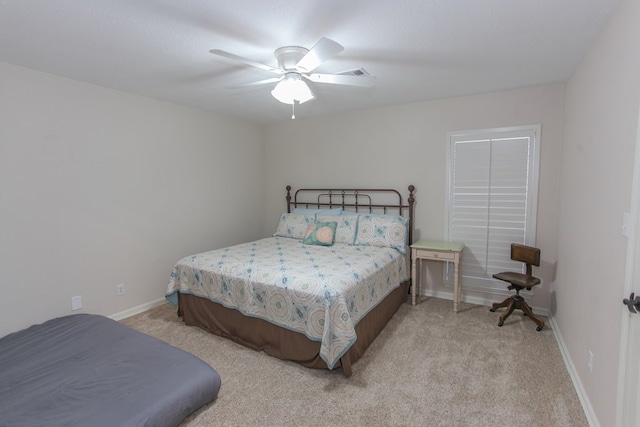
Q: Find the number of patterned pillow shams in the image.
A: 3